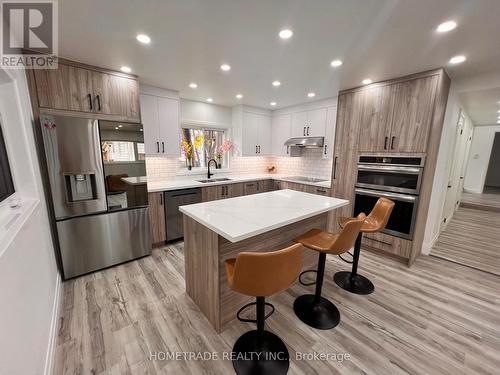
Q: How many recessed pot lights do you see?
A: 14